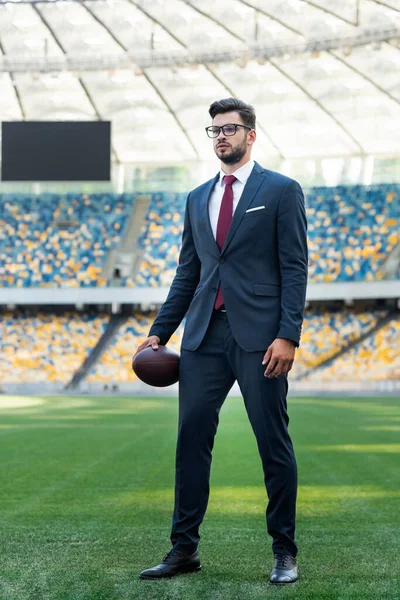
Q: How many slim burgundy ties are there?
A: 1